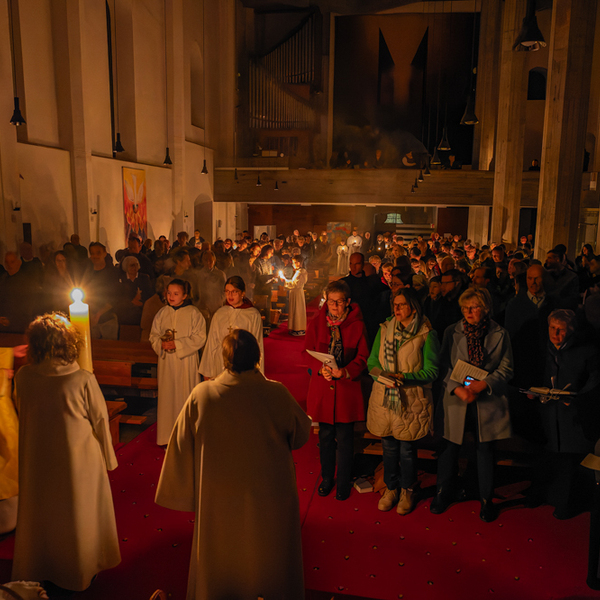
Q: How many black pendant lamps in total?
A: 15